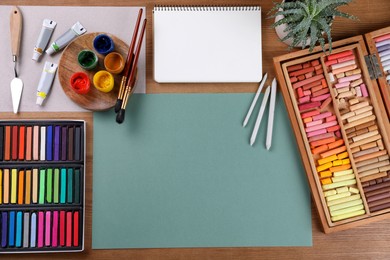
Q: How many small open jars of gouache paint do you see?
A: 5